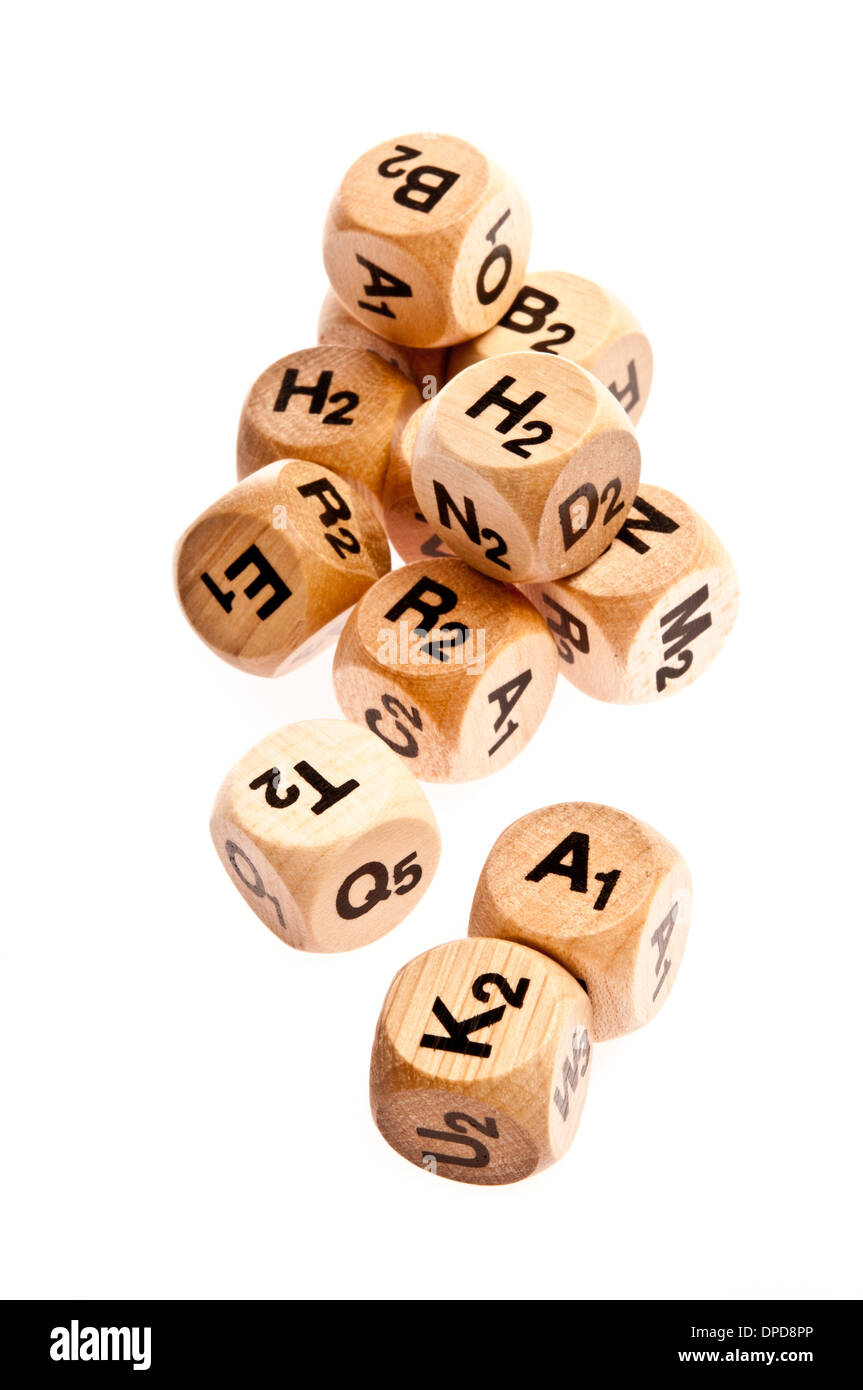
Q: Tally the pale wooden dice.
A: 12